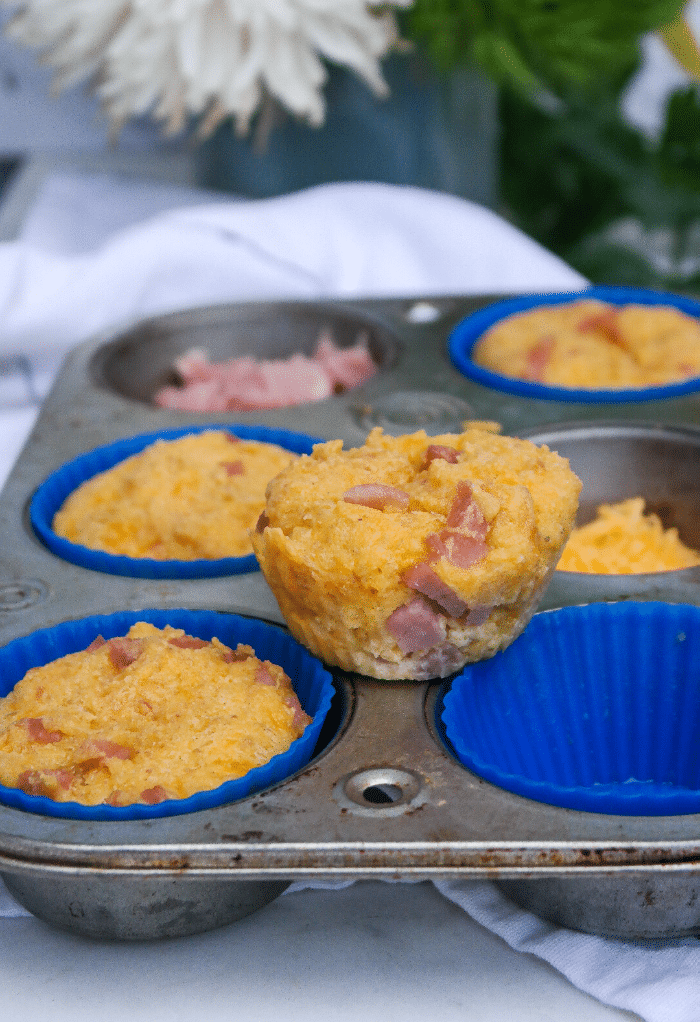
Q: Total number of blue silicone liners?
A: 4